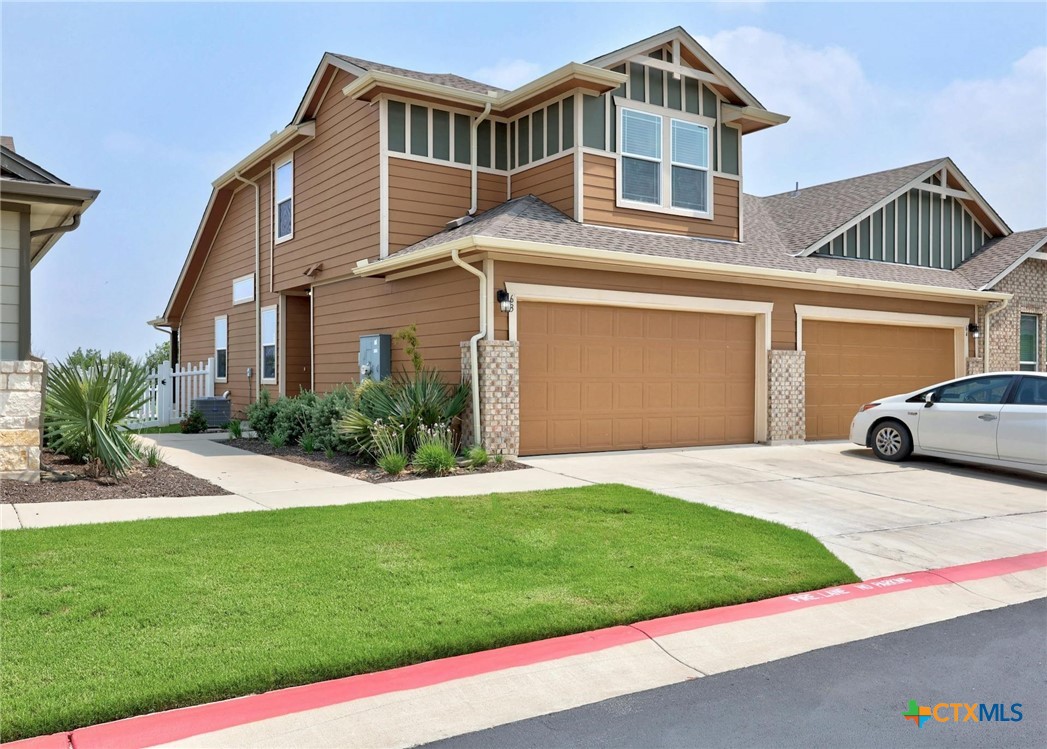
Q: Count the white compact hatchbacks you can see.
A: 1